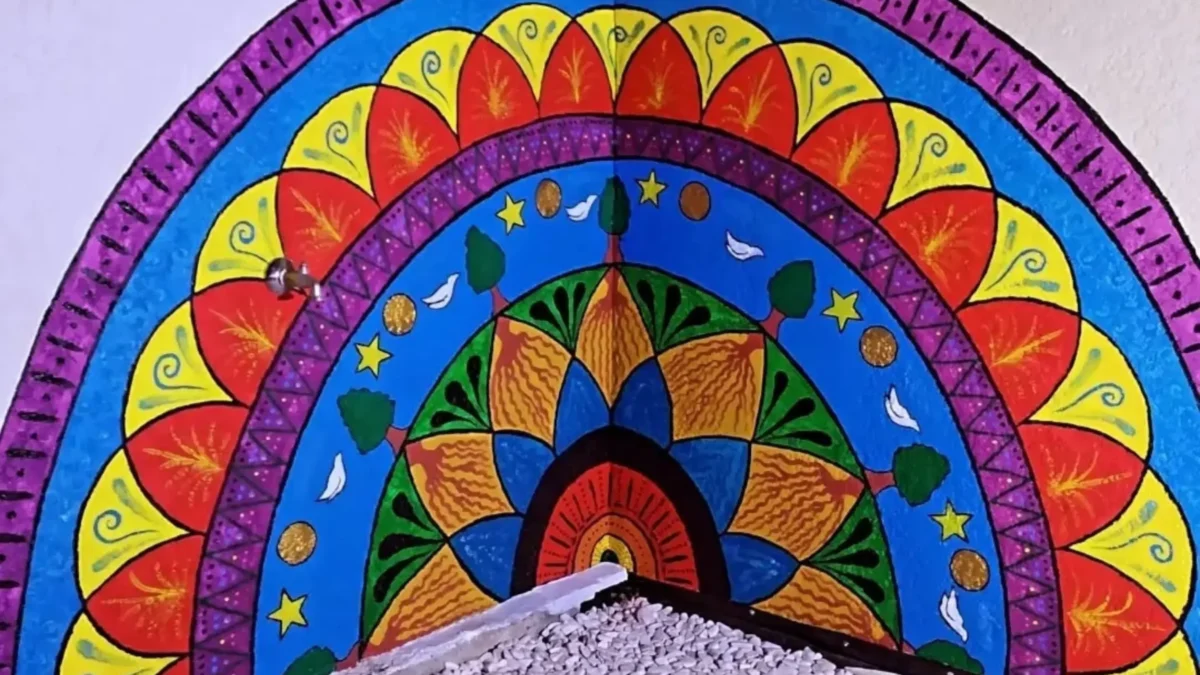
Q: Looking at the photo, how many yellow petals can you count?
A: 15